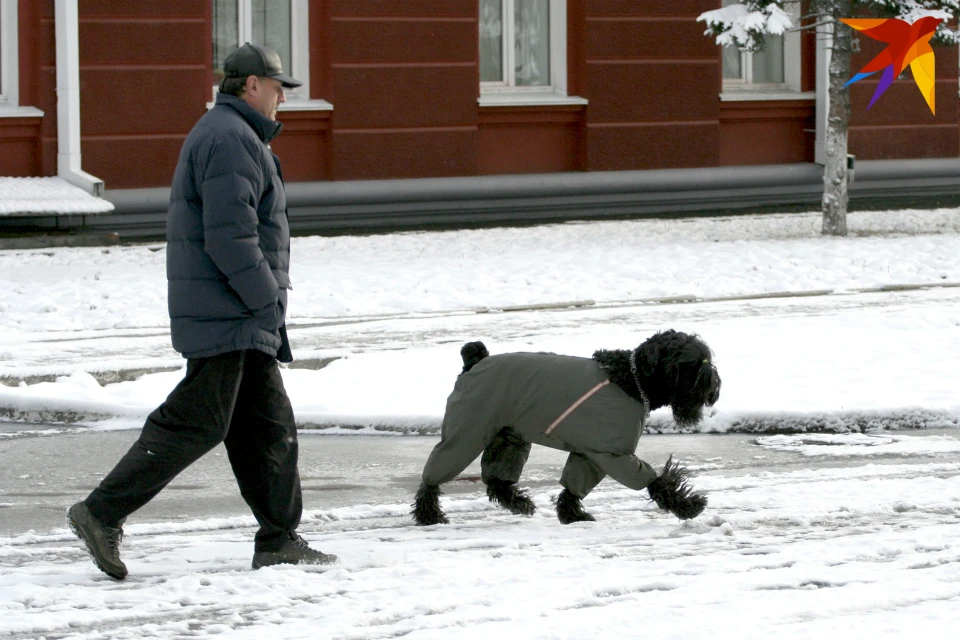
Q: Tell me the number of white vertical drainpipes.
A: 2